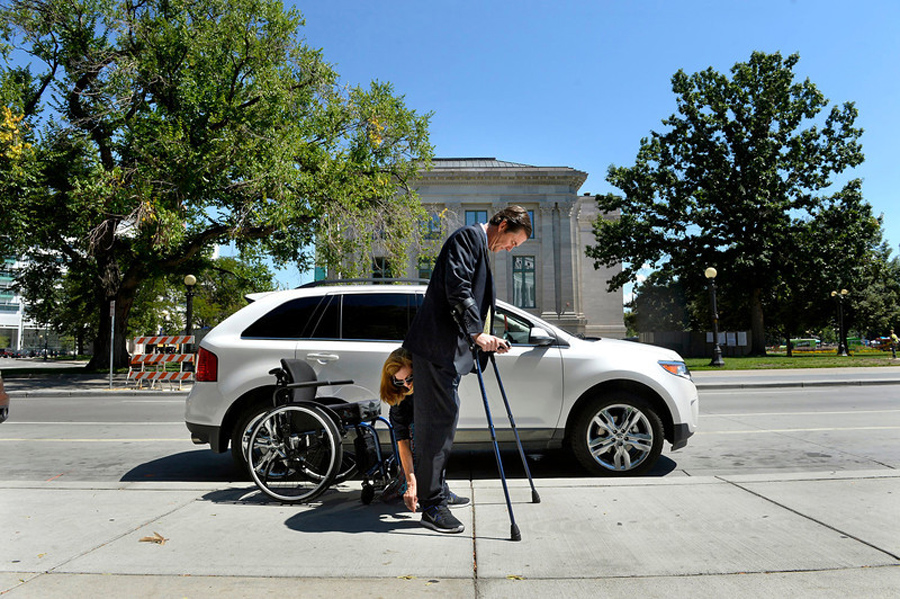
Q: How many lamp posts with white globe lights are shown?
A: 3